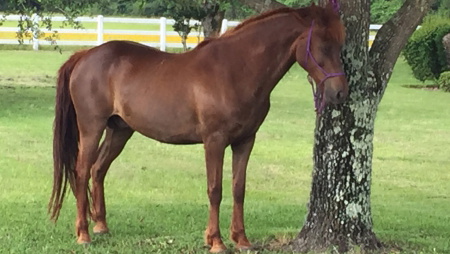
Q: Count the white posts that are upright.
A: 4